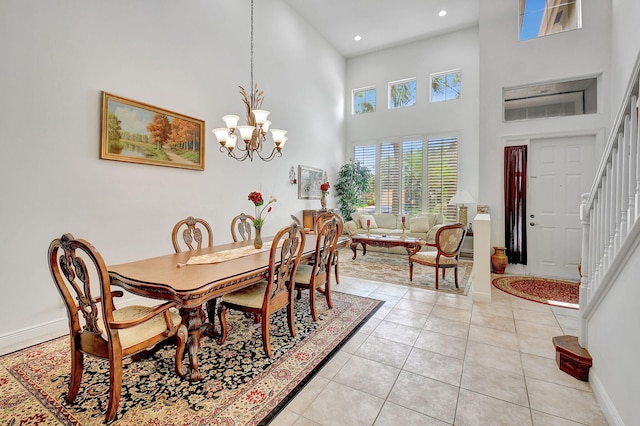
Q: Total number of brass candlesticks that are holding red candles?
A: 2